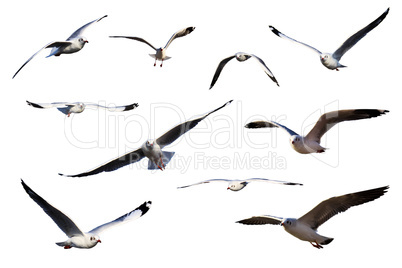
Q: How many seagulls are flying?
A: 10